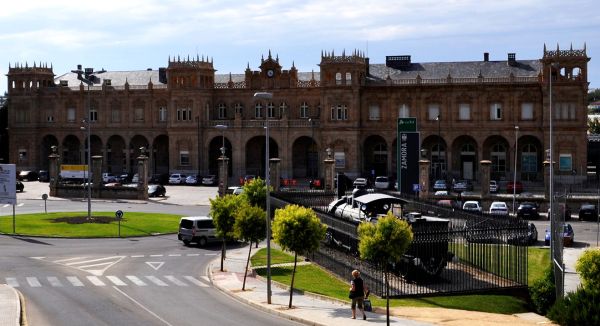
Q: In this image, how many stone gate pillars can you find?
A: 9